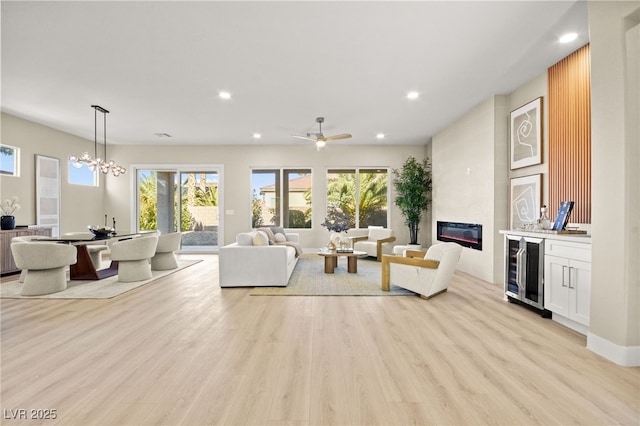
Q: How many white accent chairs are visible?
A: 2